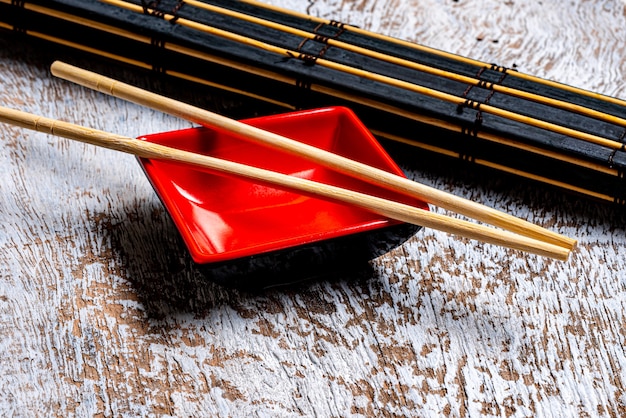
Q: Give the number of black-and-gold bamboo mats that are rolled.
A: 1